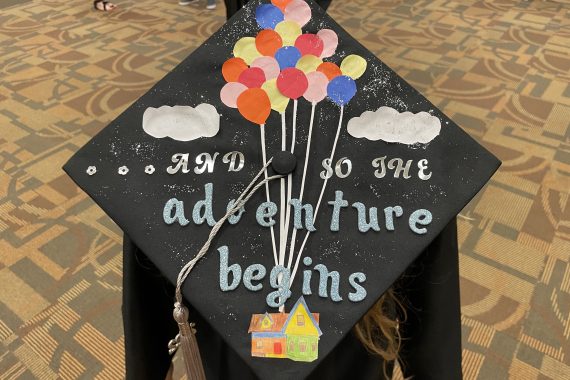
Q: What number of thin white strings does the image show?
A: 5